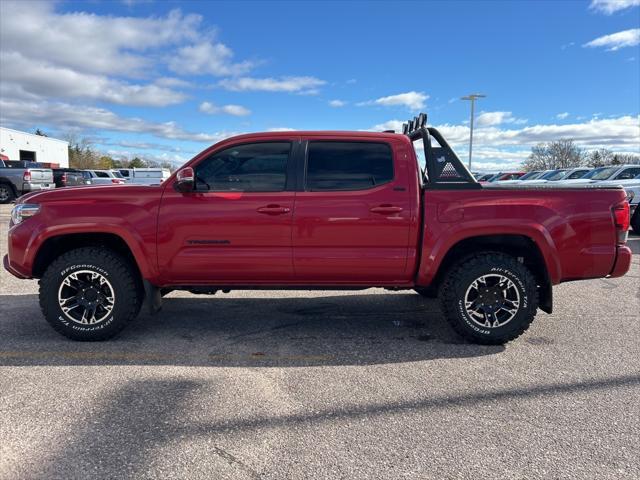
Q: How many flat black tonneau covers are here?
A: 1